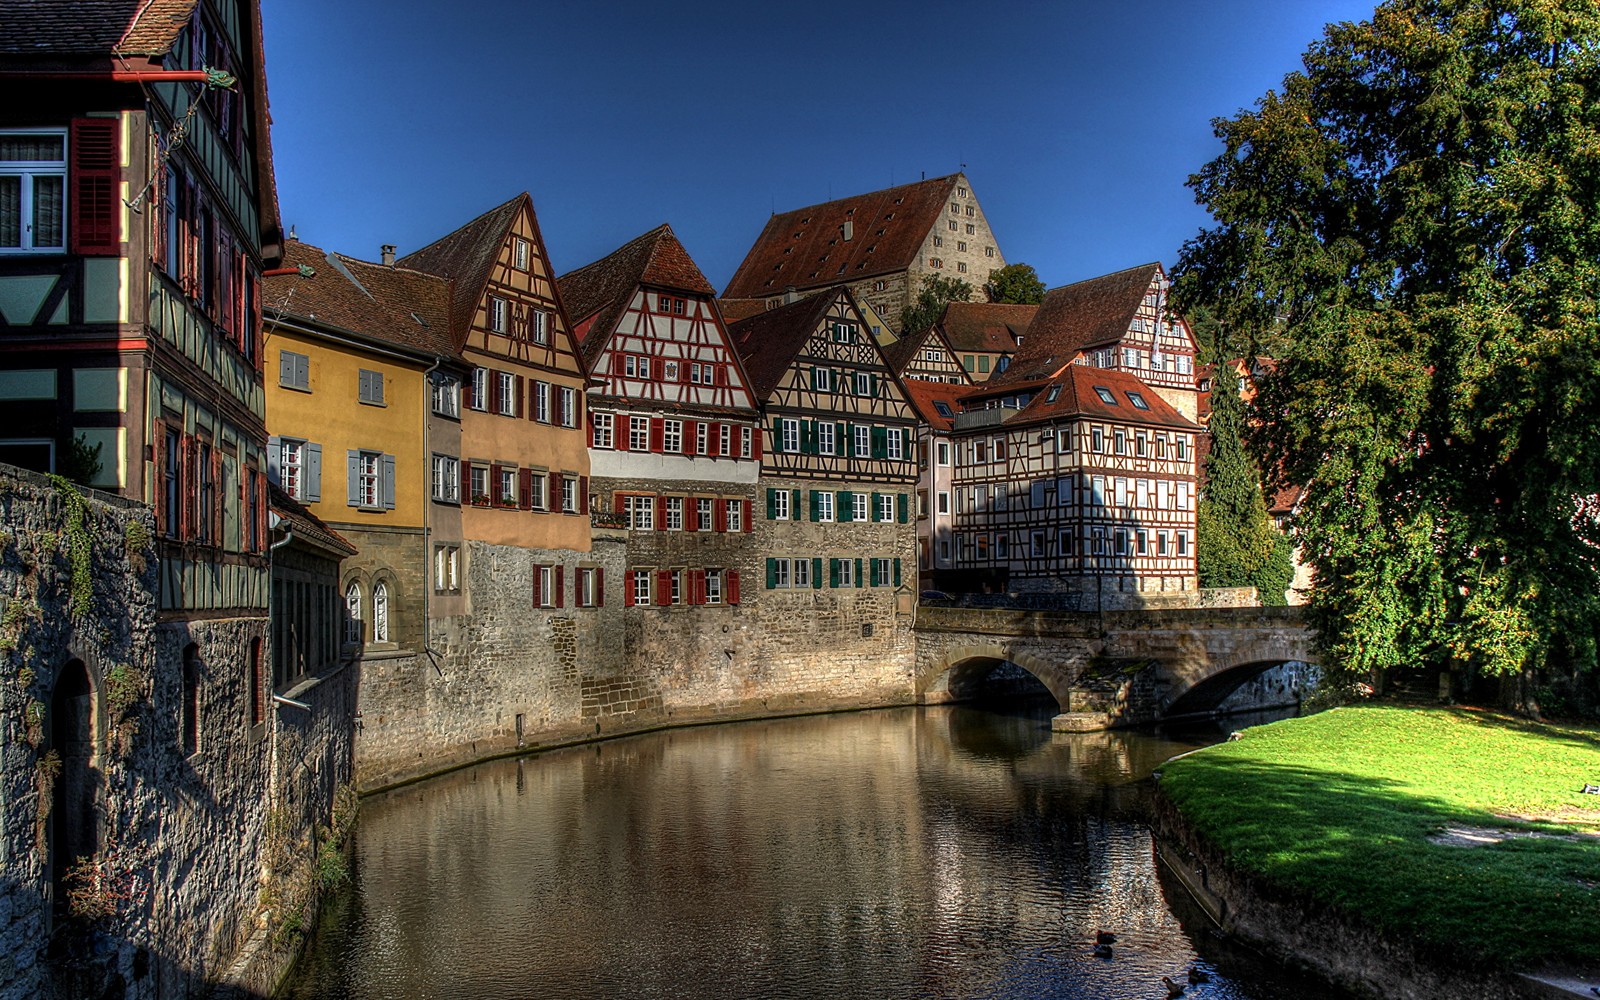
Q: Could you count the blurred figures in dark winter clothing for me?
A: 0